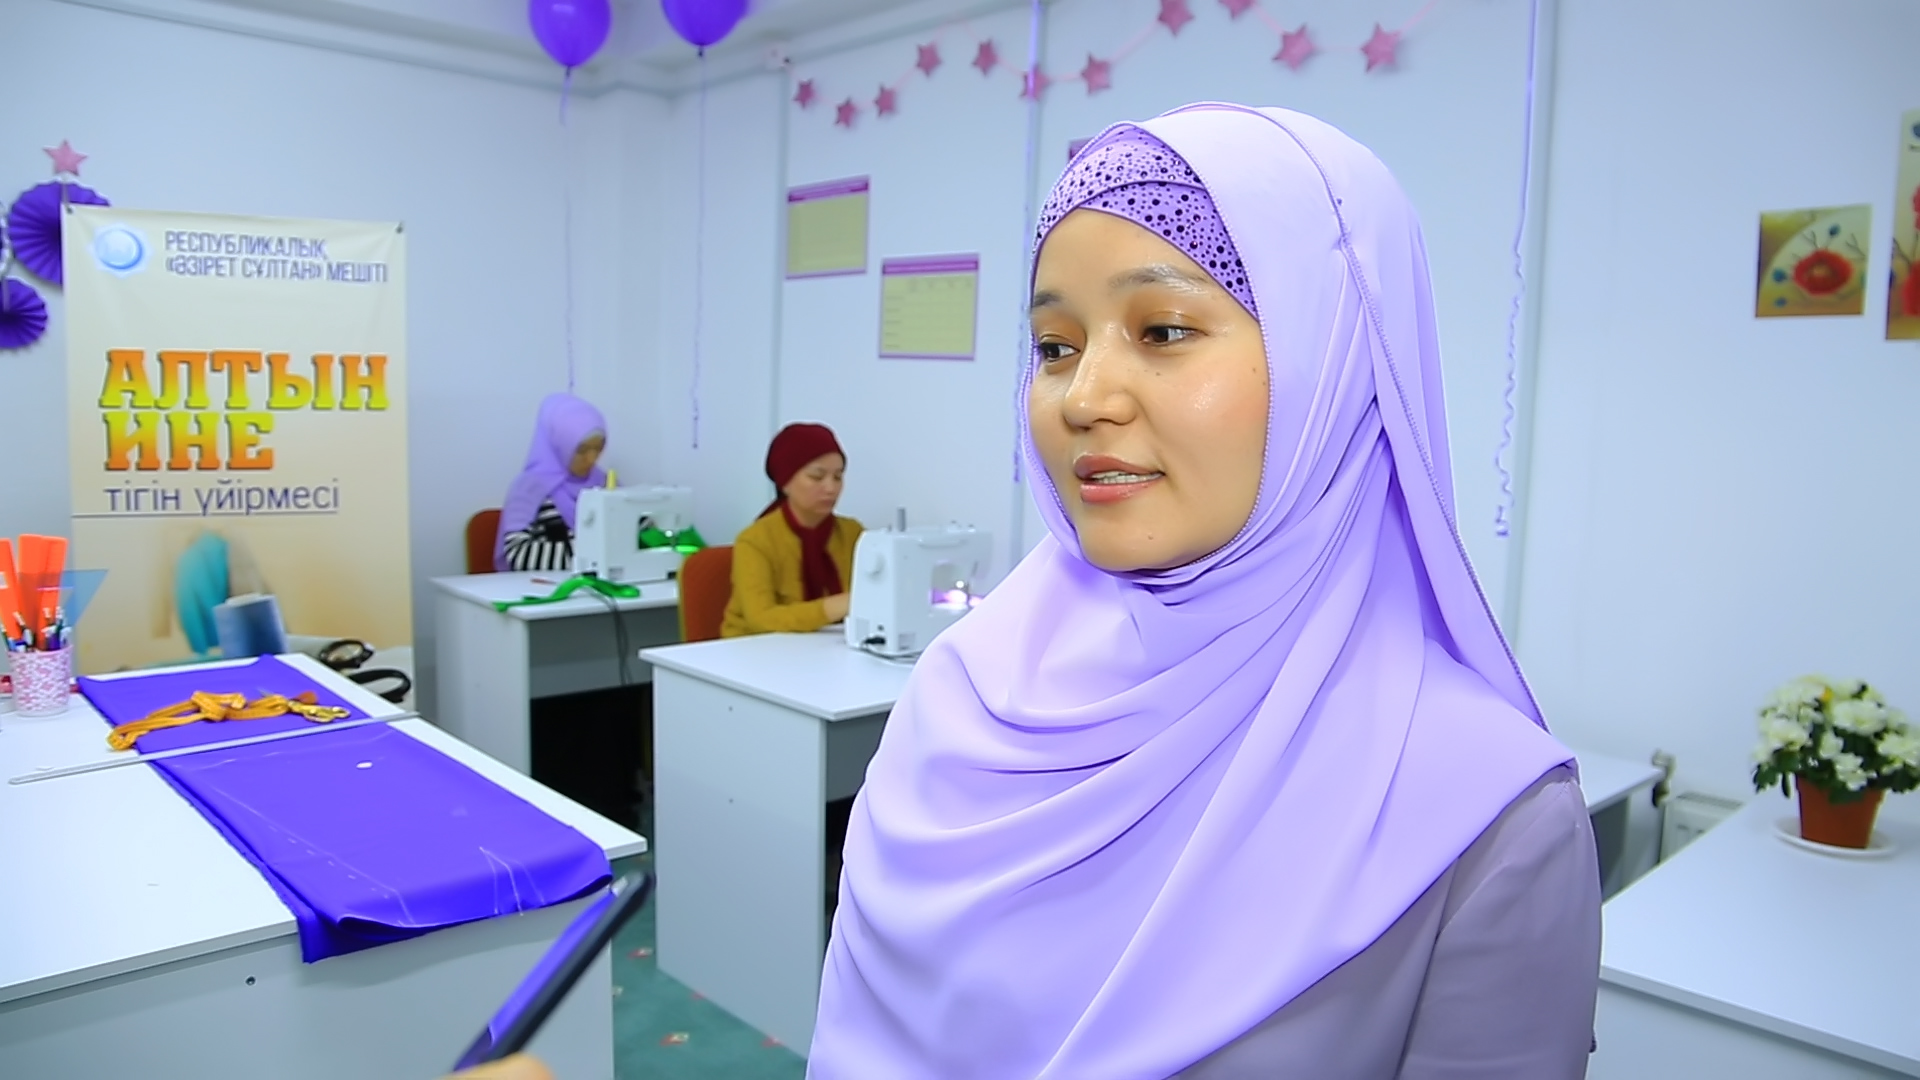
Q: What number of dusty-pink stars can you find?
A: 12